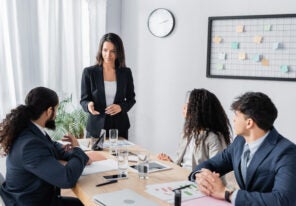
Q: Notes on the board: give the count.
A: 12